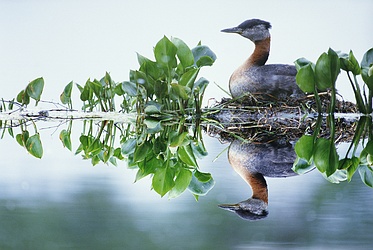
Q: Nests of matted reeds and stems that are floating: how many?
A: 1